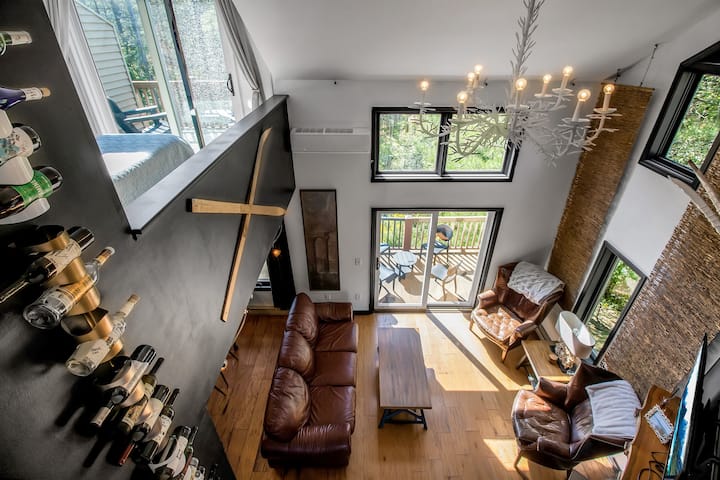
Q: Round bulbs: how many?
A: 9